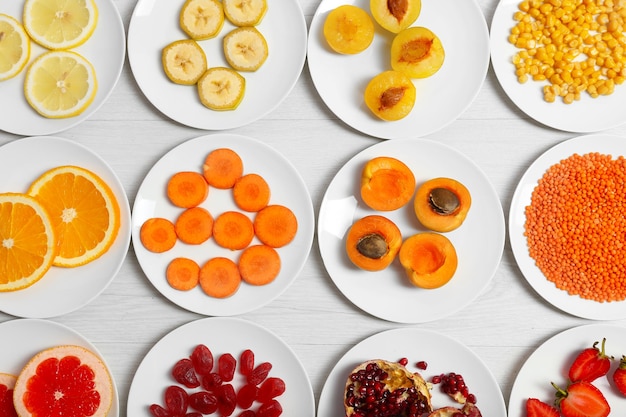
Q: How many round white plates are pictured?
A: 12